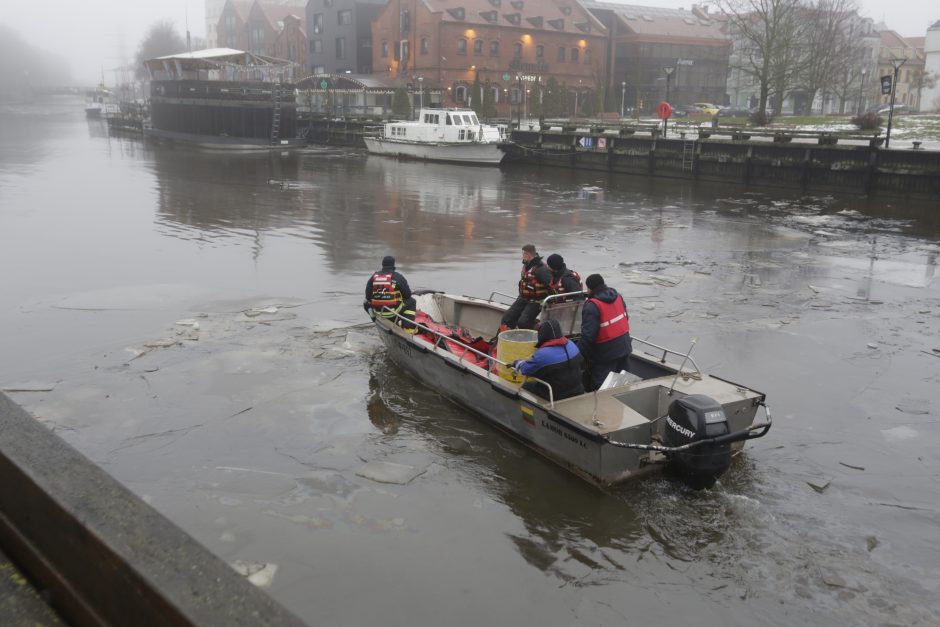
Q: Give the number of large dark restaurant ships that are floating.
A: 1